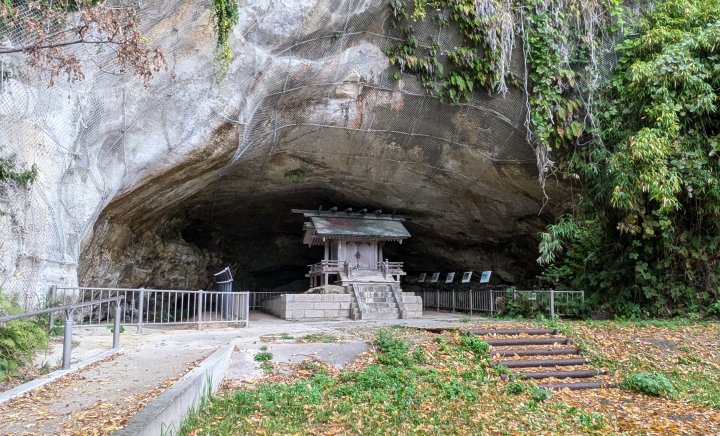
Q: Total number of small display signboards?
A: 5